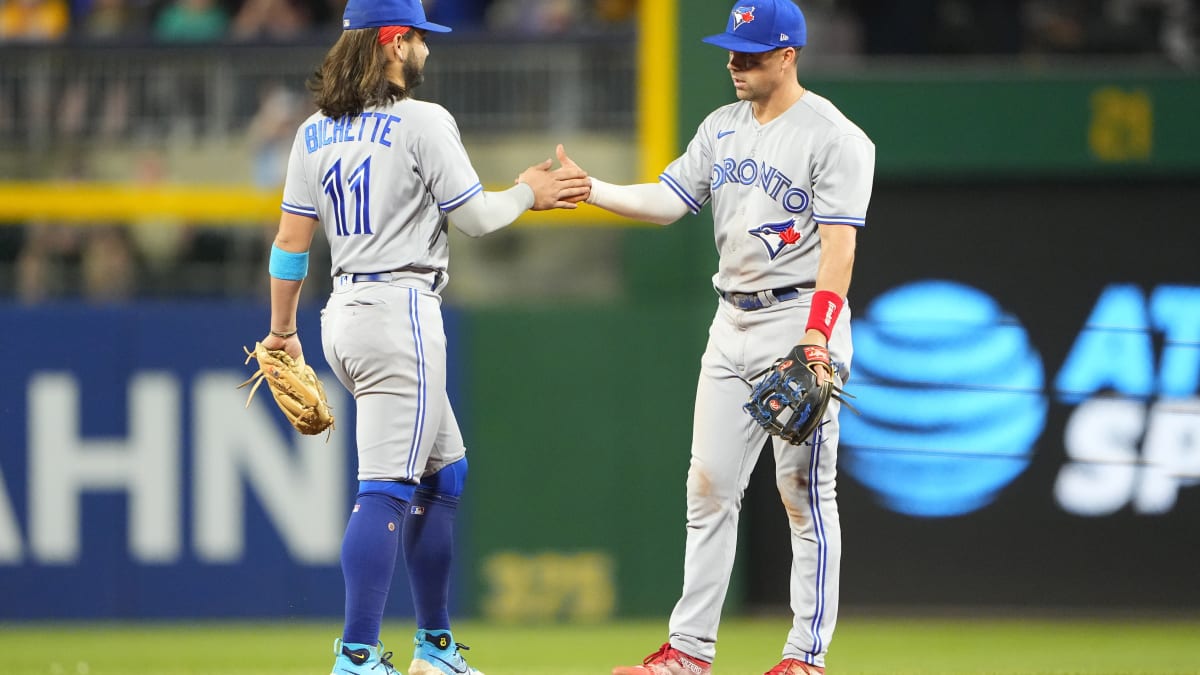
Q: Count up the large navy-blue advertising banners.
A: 1